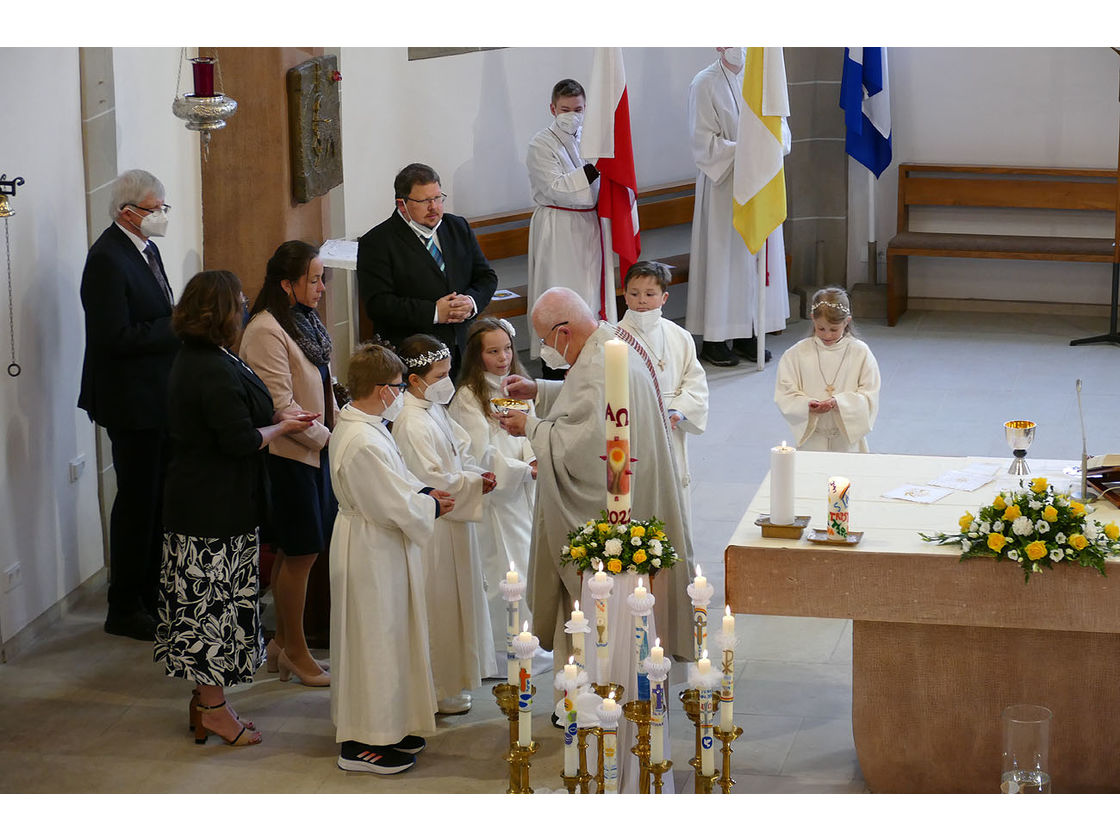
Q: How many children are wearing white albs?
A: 5